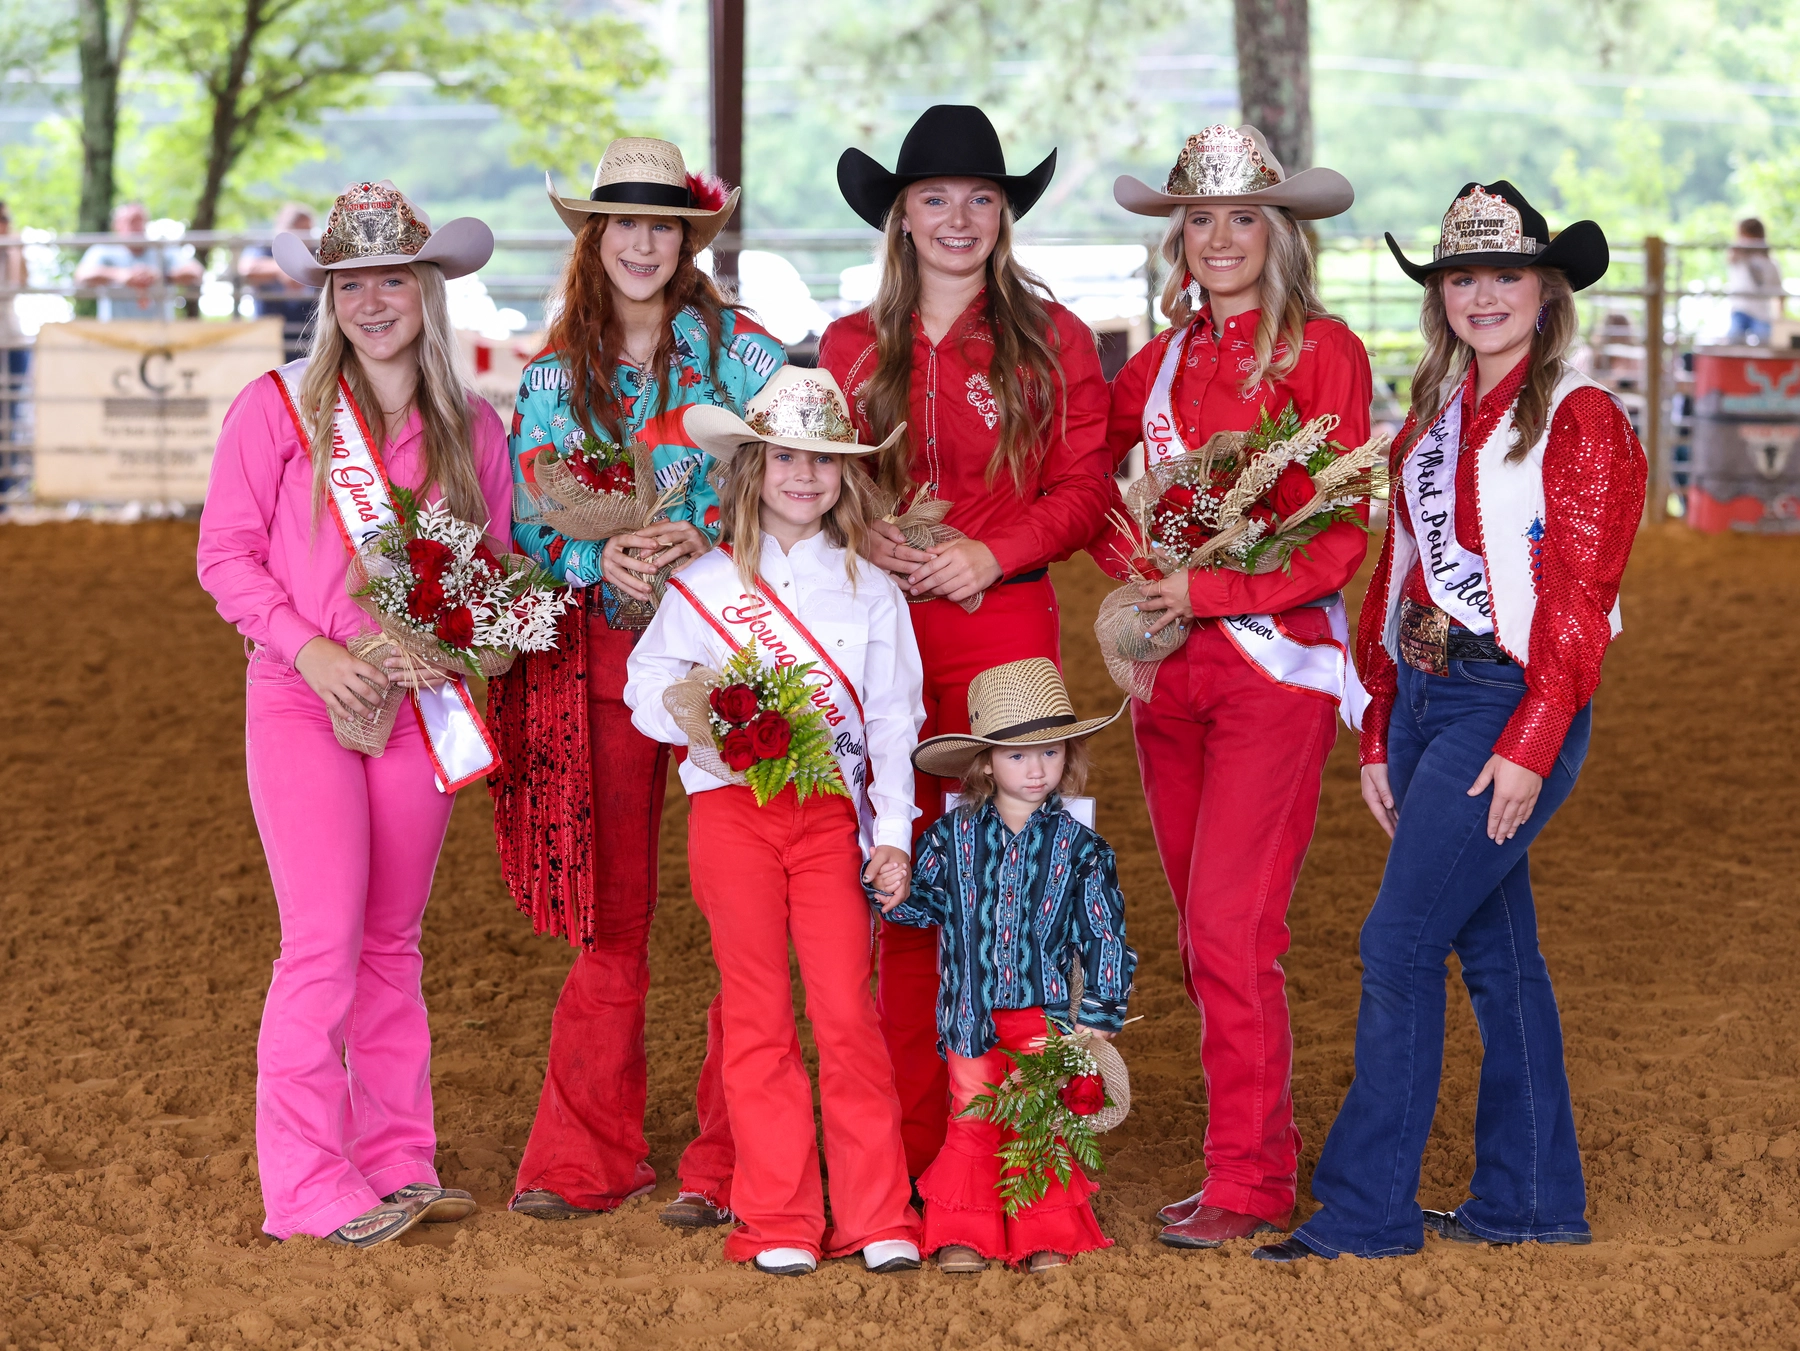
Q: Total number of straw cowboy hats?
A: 2